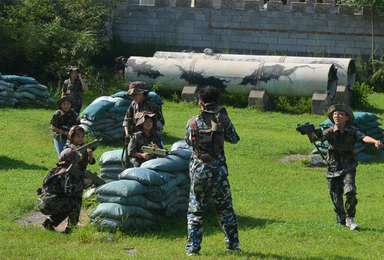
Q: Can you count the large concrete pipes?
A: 2